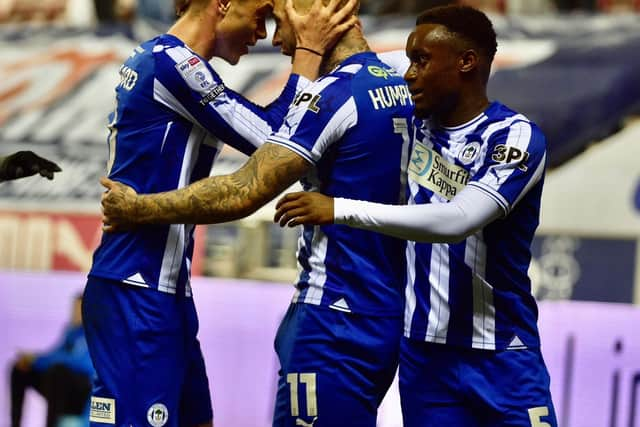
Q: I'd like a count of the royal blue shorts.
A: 3